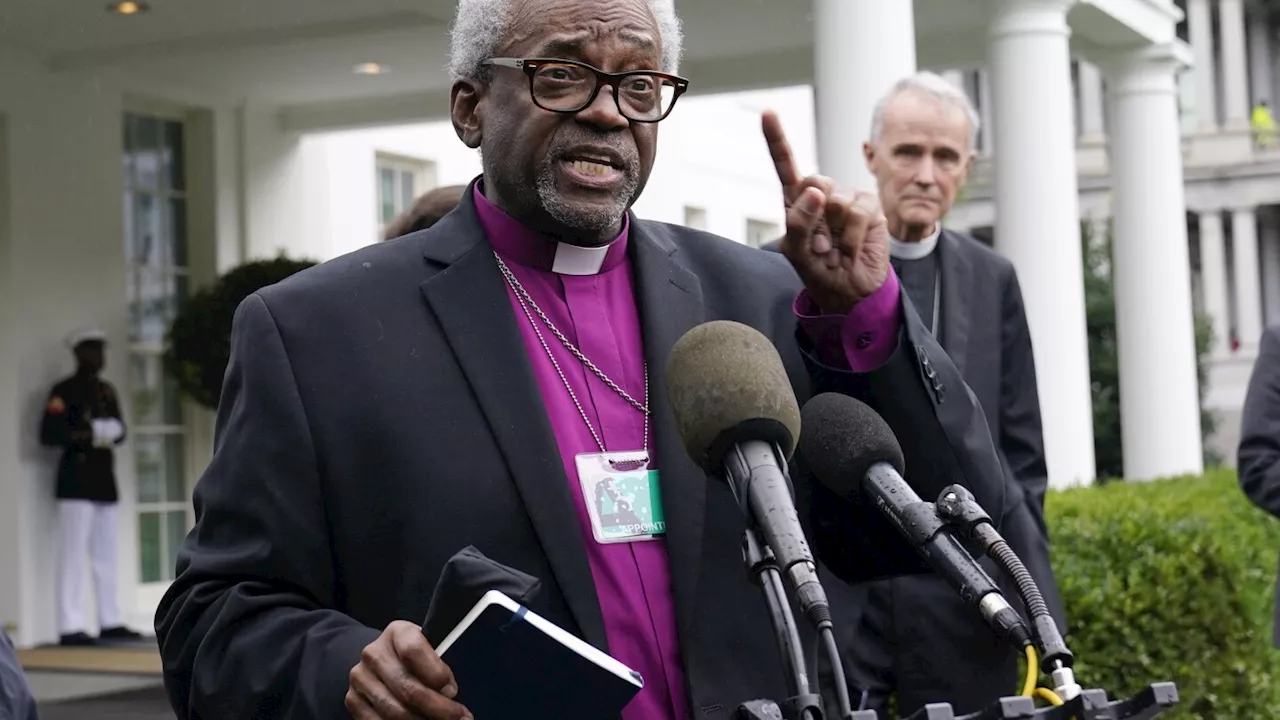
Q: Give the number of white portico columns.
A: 3